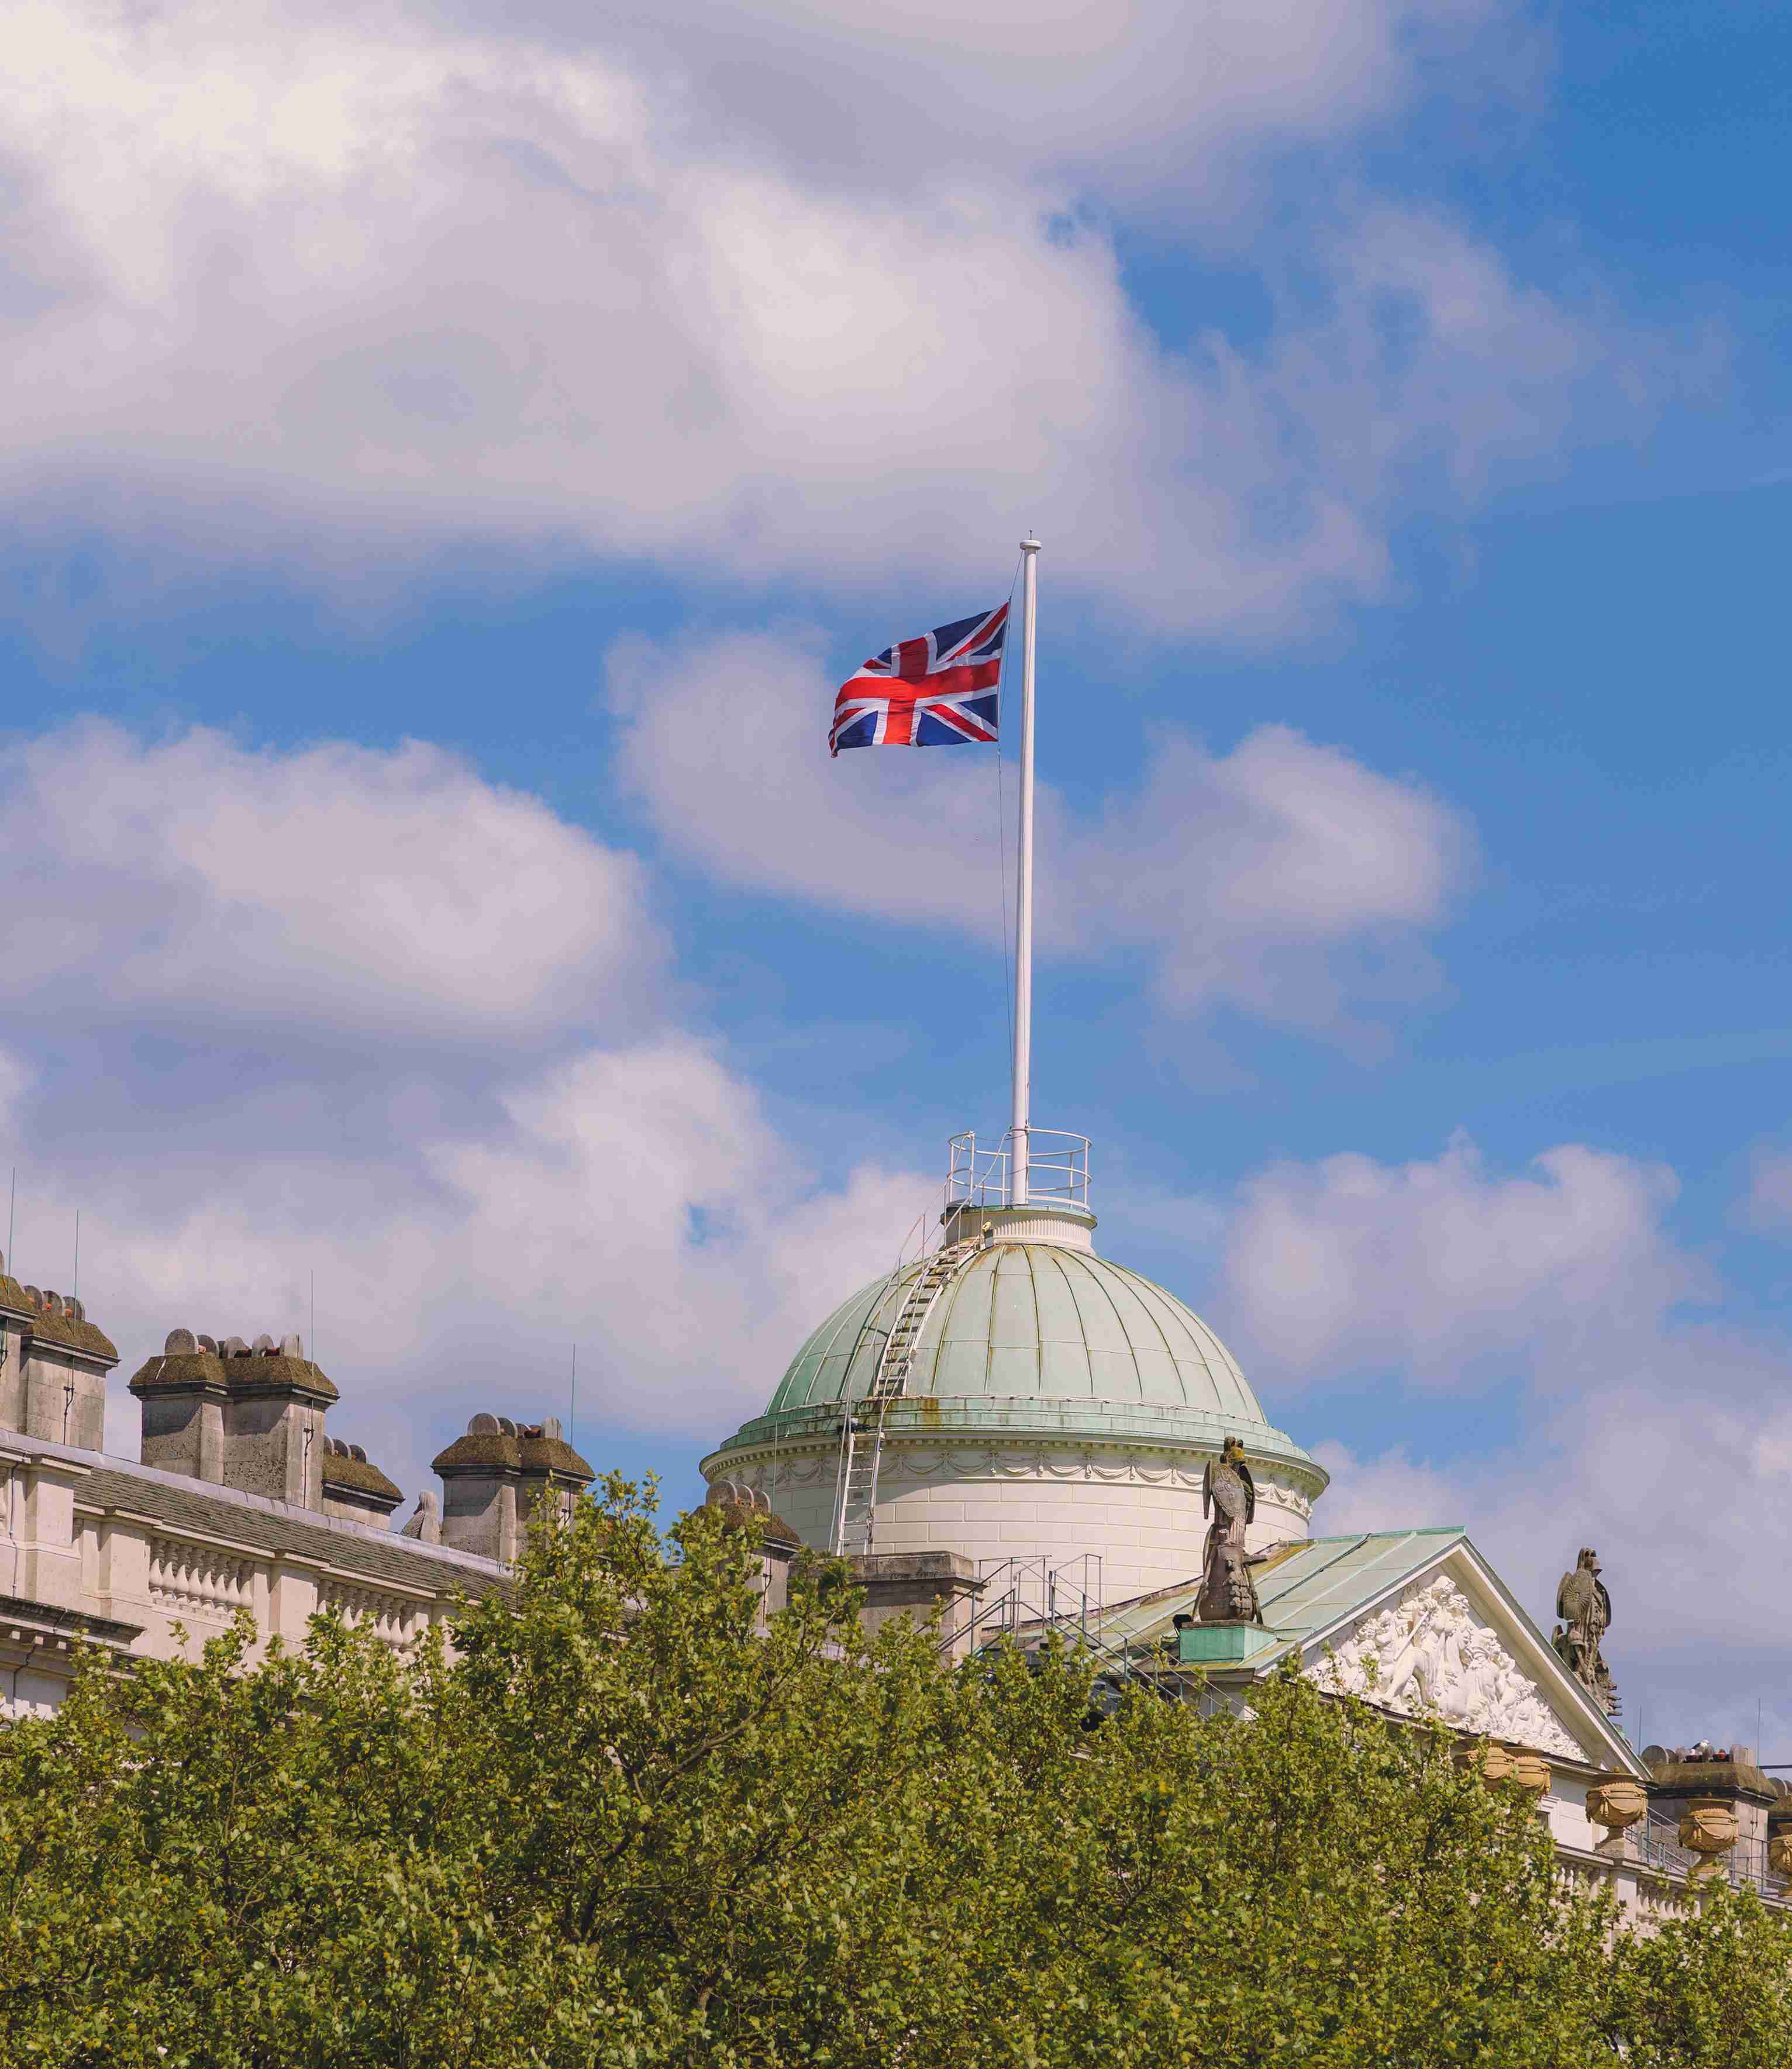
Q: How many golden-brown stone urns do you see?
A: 5